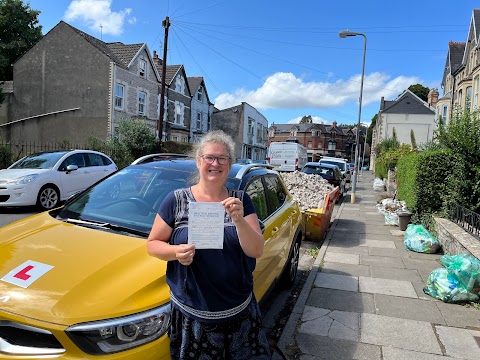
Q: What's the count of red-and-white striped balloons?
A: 0